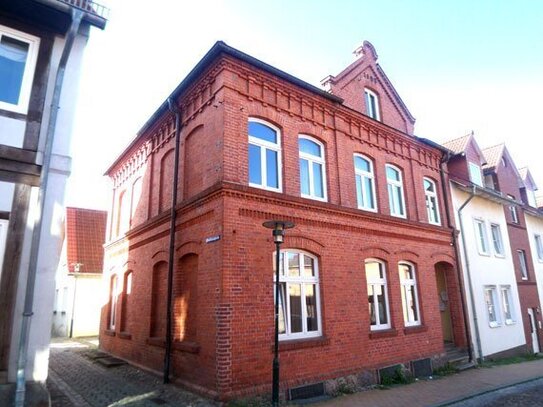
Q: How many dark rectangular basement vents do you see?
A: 3